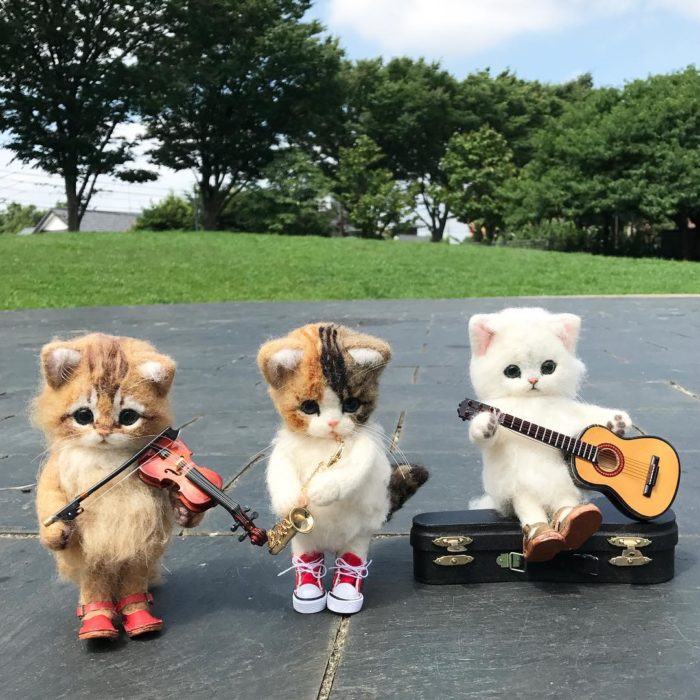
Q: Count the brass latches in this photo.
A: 2